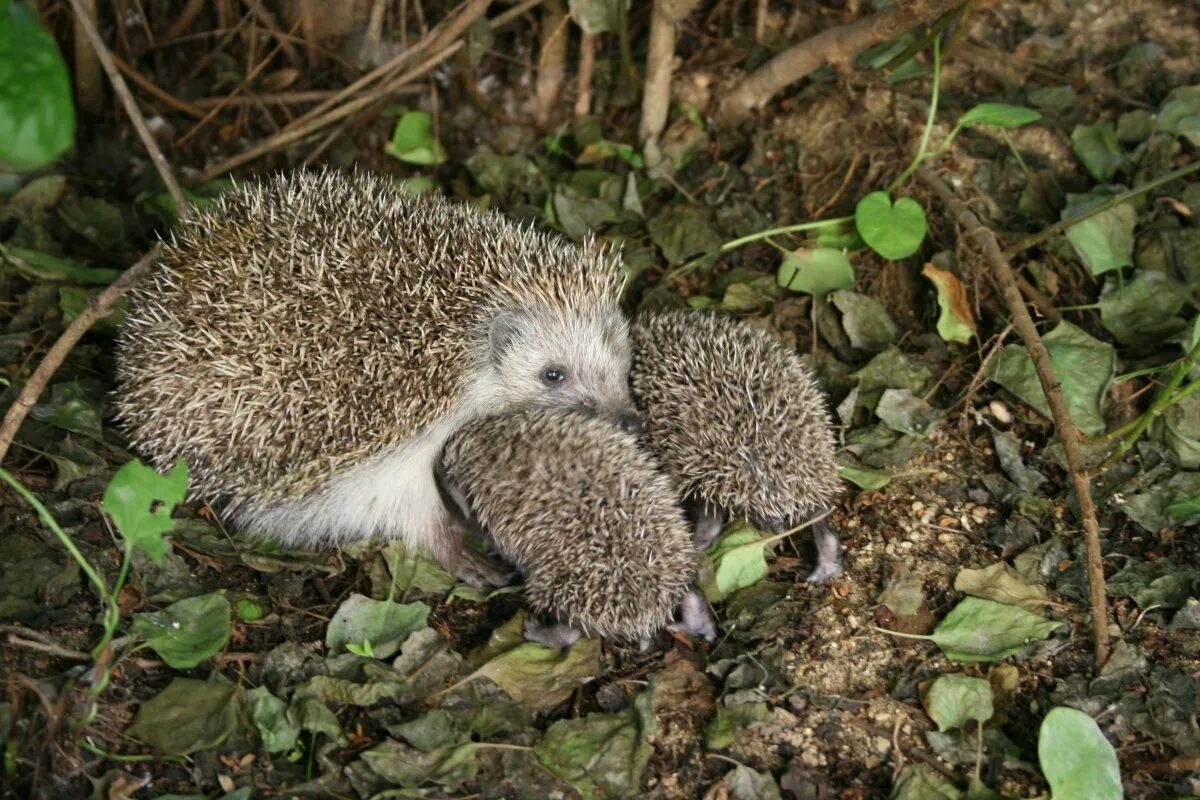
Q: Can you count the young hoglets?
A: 2